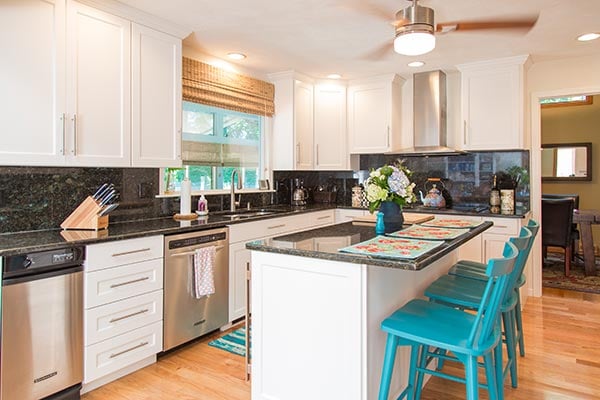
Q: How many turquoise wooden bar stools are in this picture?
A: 3